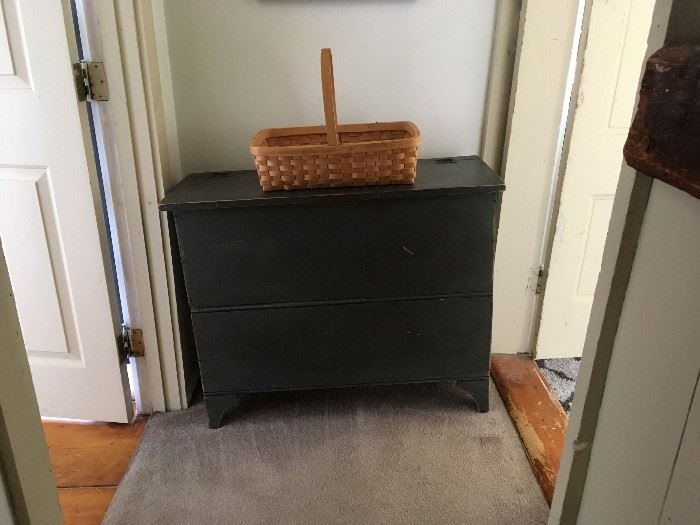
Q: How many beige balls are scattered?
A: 0